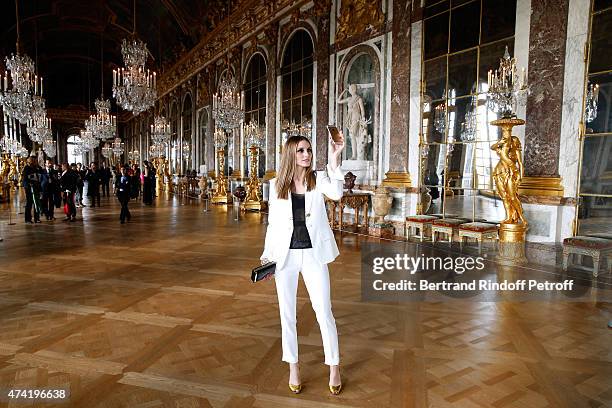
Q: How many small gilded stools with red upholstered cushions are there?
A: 4